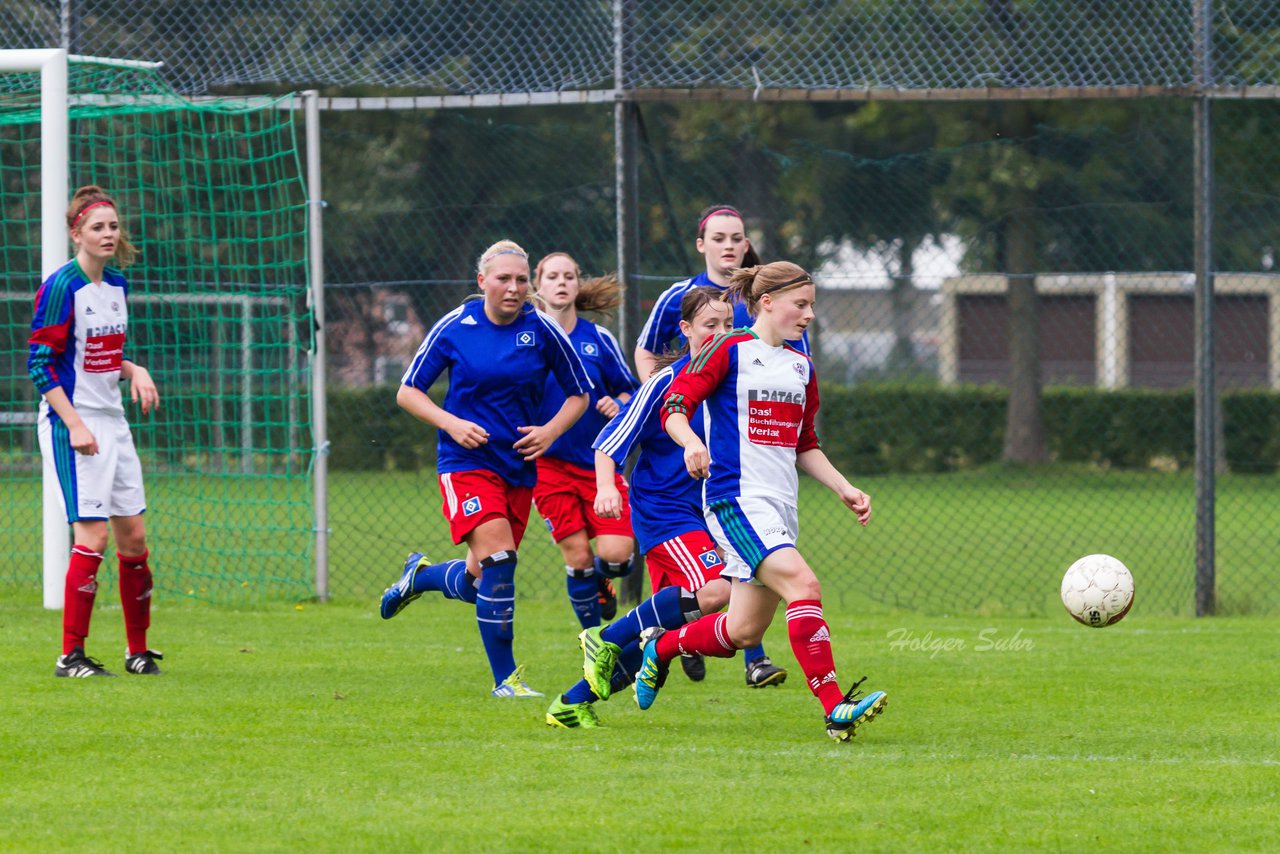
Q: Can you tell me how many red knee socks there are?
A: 4